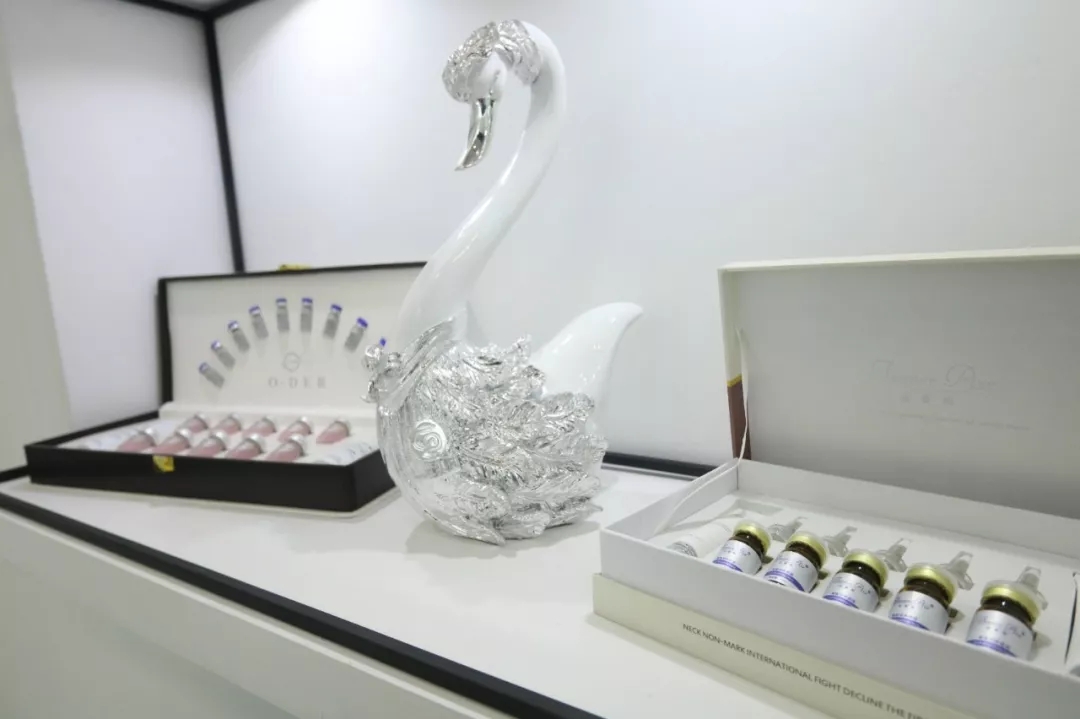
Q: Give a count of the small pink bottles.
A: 10